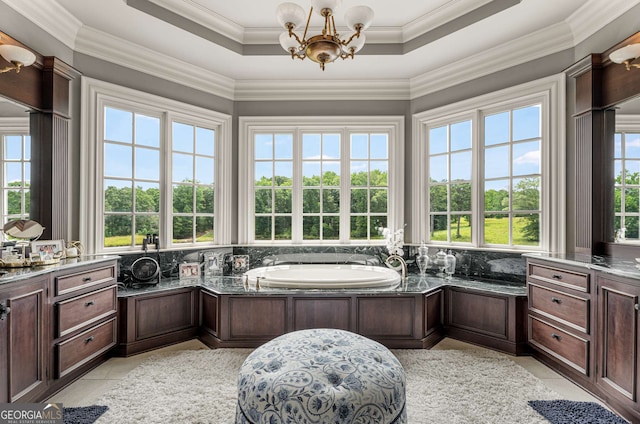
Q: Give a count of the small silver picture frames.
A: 3